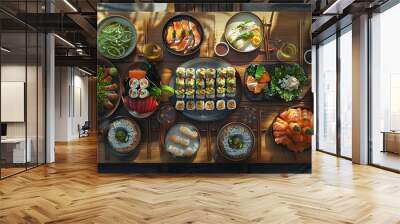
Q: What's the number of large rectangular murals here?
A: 1